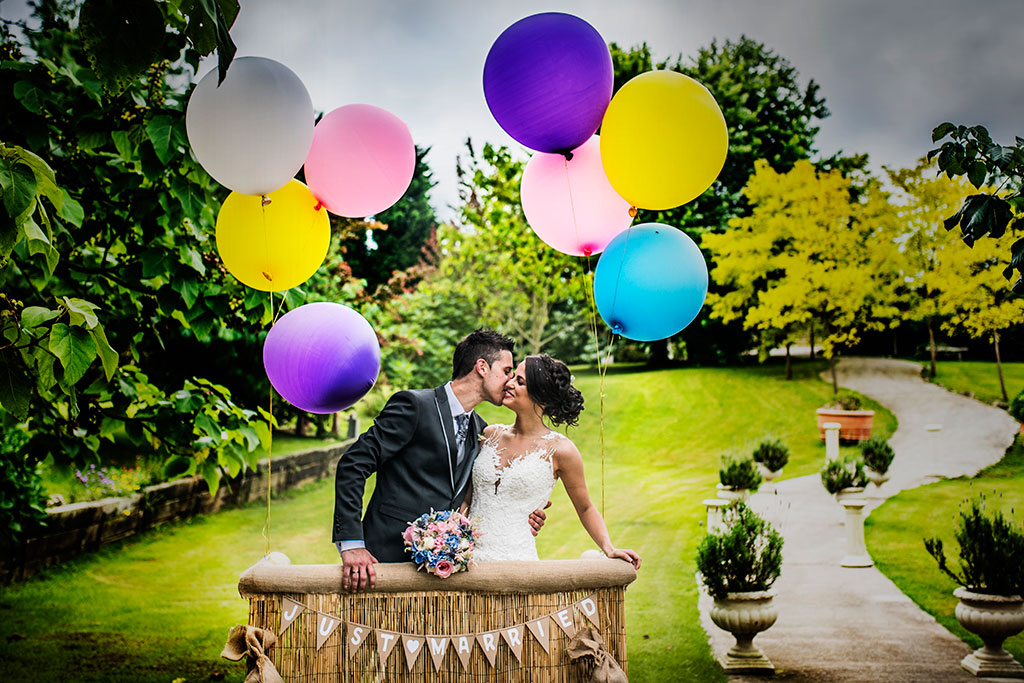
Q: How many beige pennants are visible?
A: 12